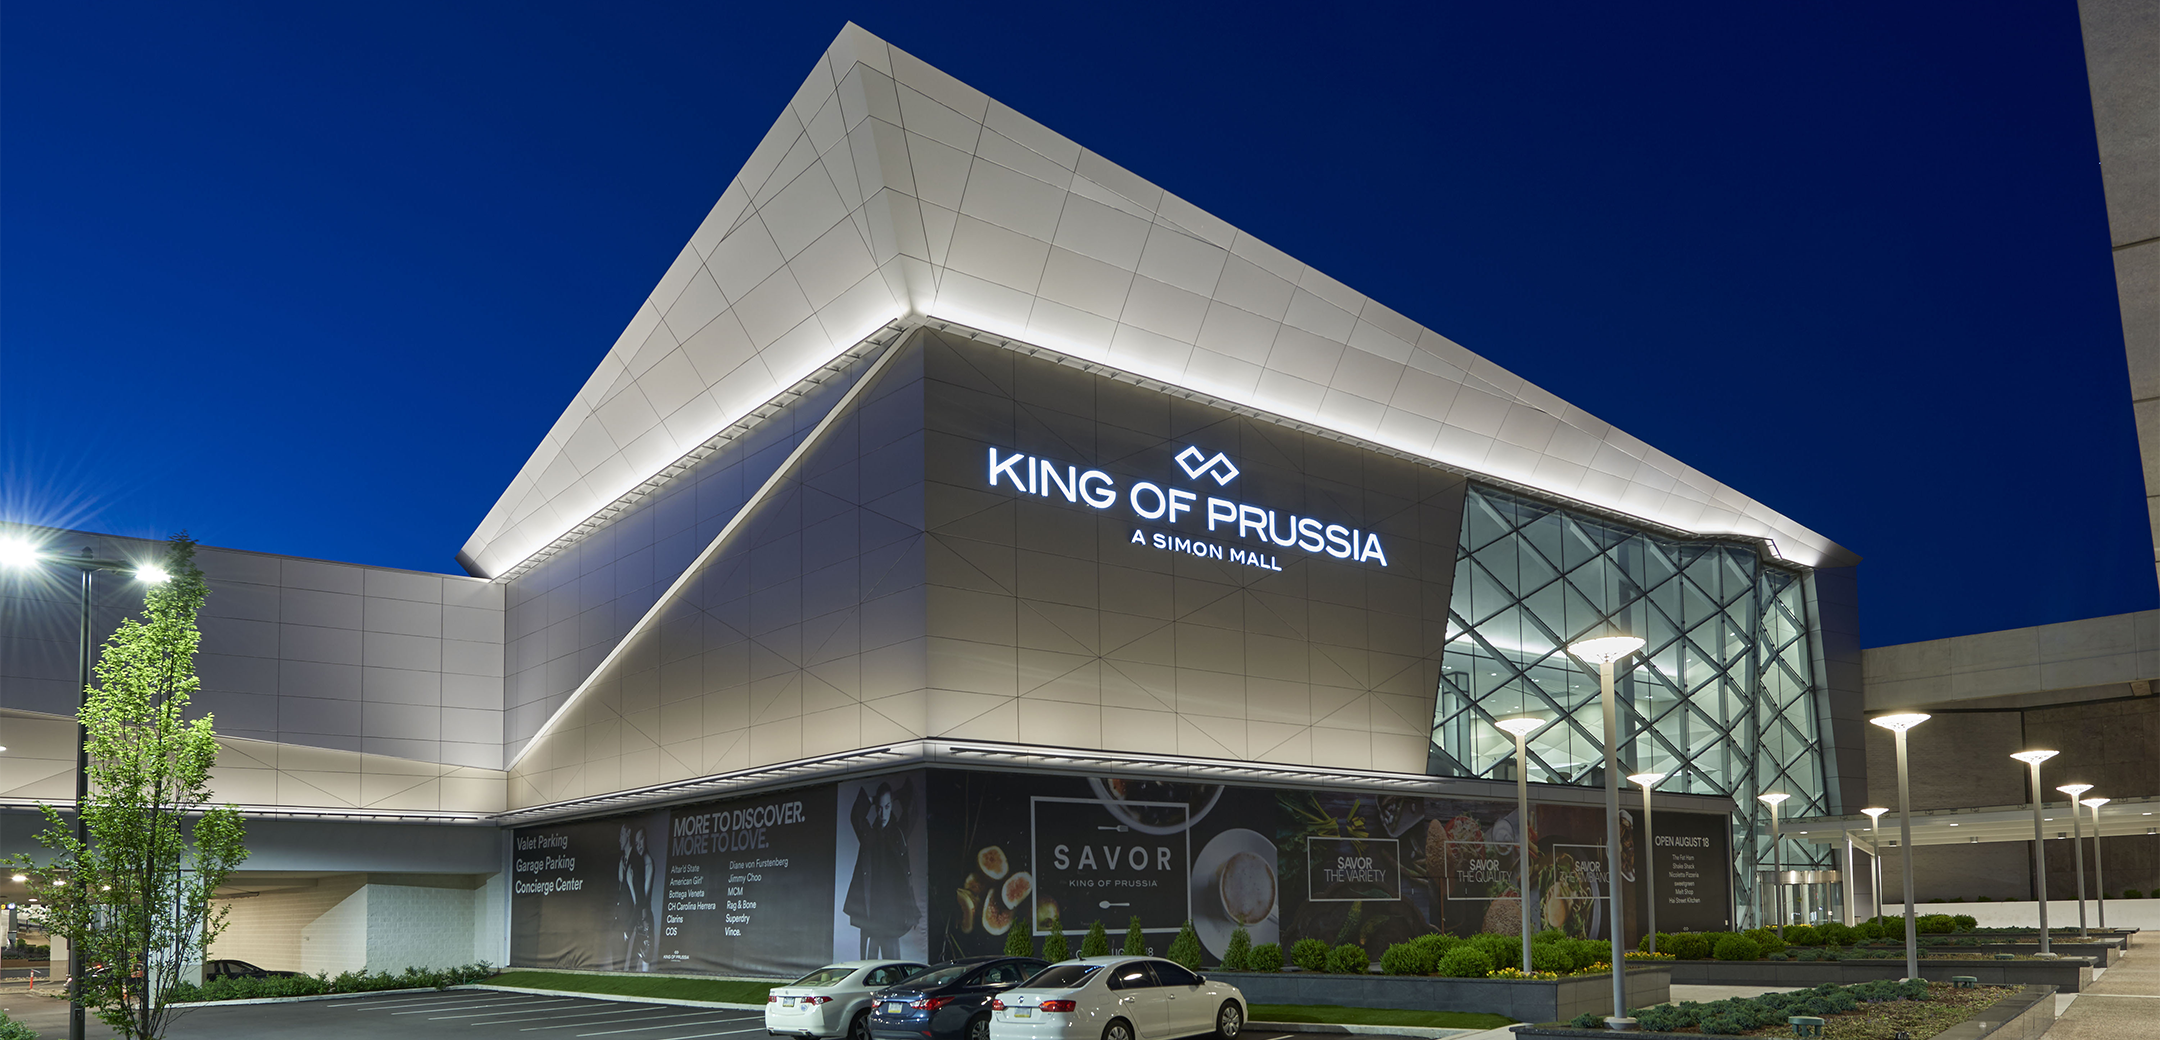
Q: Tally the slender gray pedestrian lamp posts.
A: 9